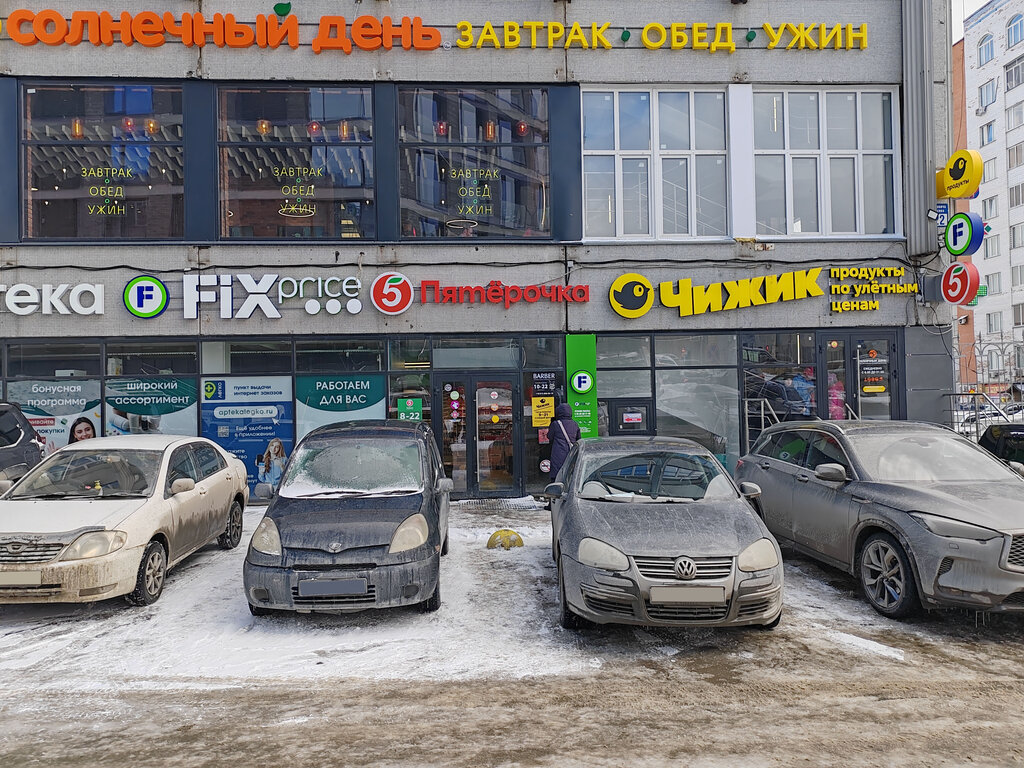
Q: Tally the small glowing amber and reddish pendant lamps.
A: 9